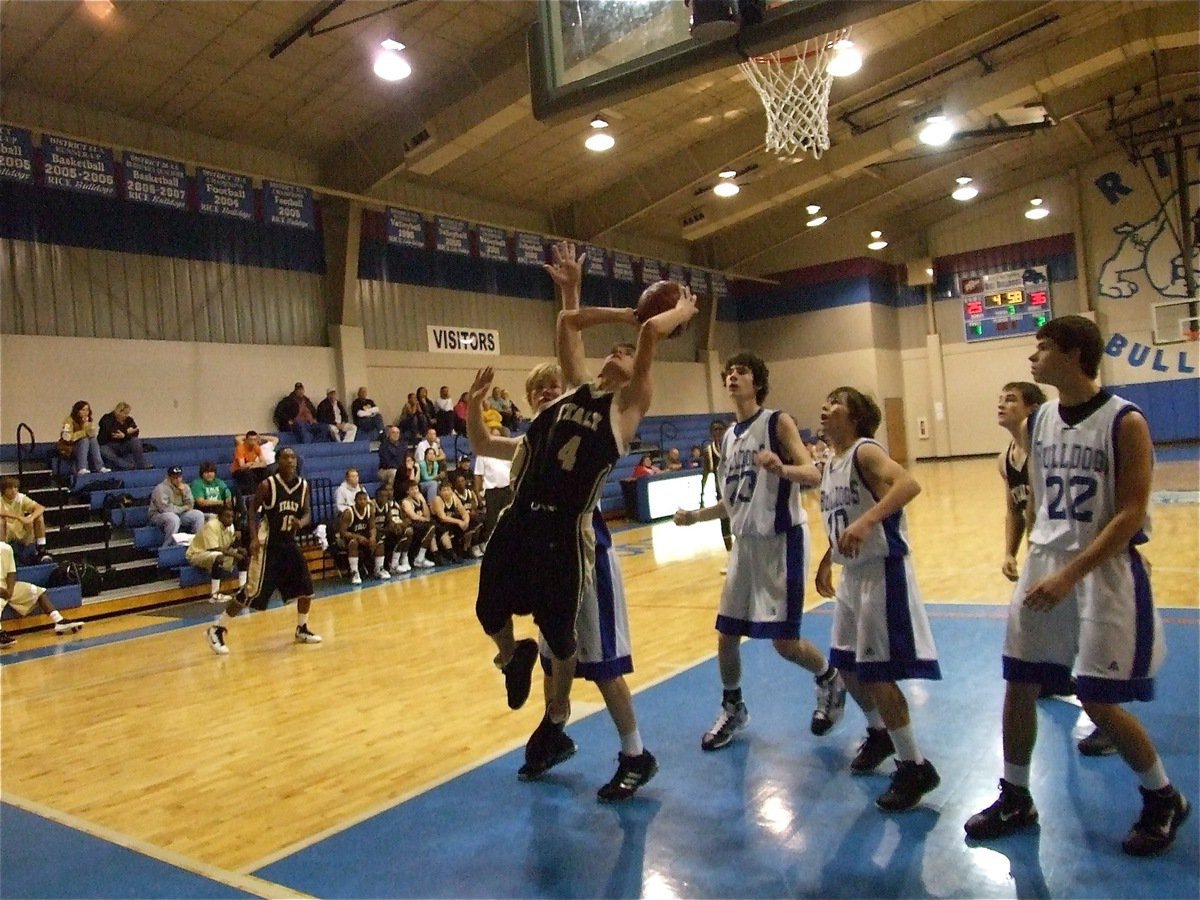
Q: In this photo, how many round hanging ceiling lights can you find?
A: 9